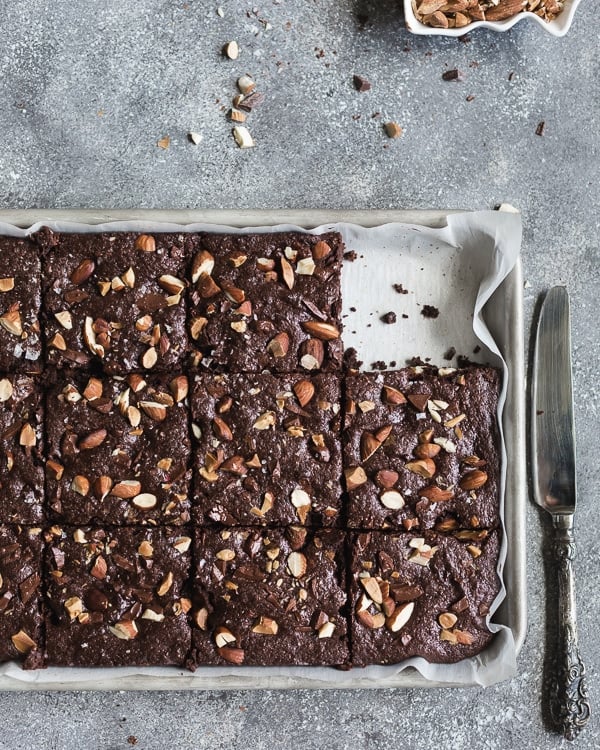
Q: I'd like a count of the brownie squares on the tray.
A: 11